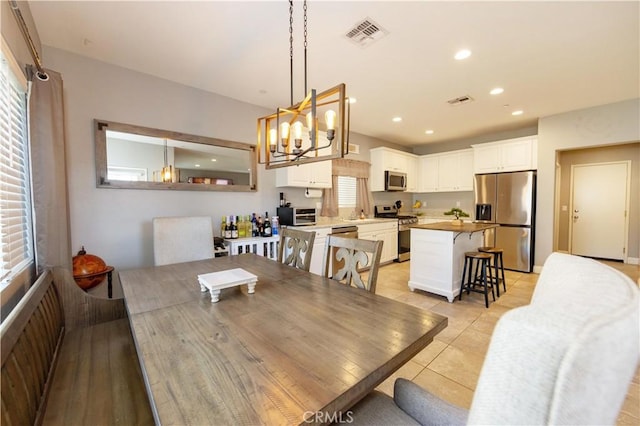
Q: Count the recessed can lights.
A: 6